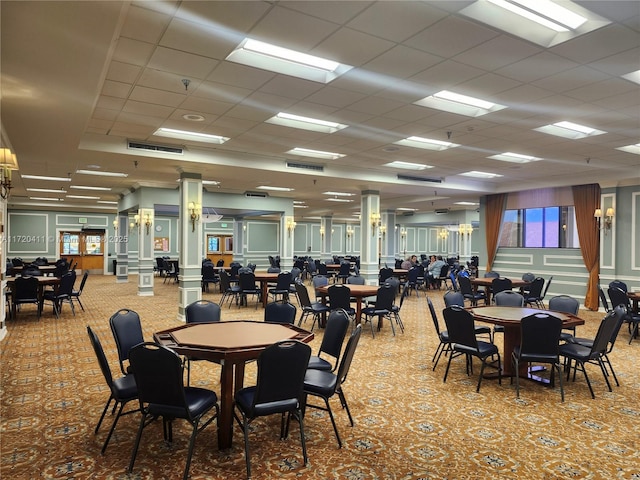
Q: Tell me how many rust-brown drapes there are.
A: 2